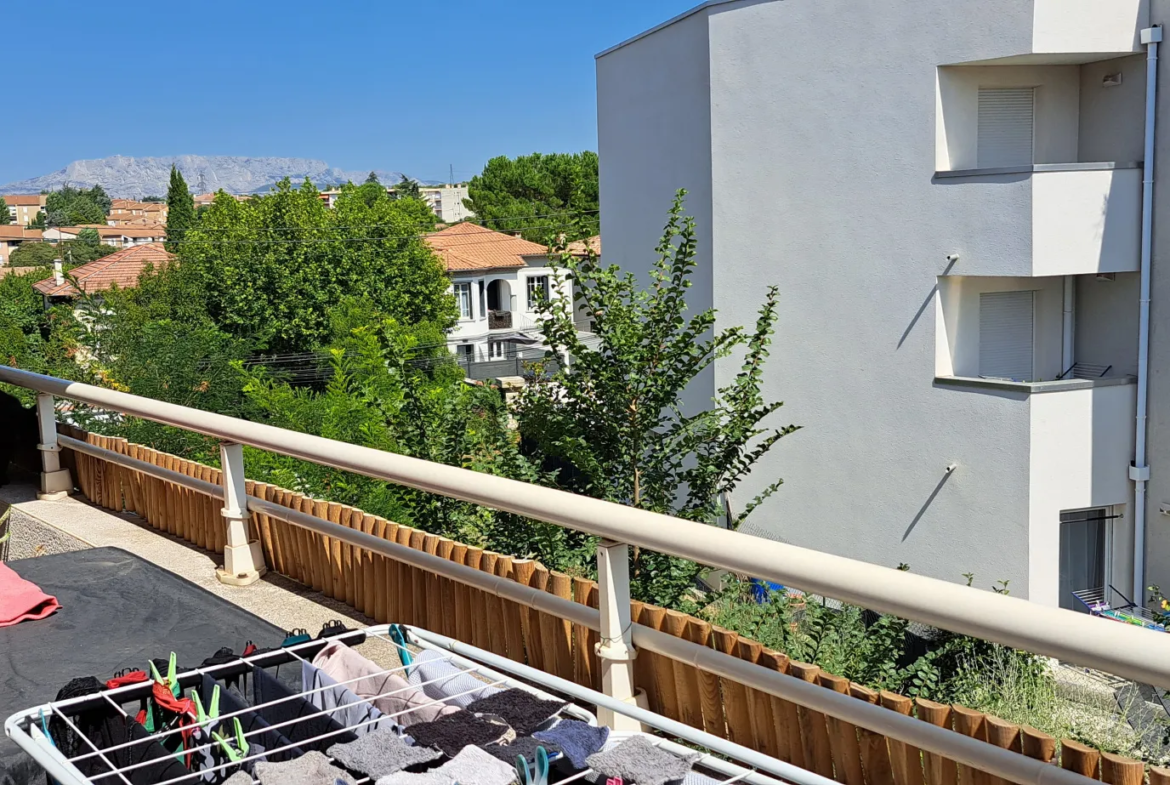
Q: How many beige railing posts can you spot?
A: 3